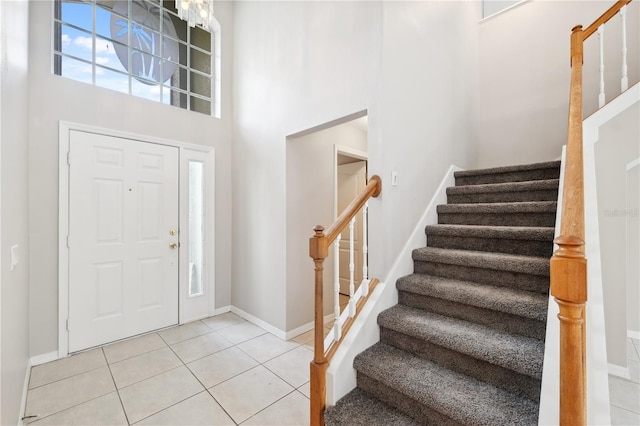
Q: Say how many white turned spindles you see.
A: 5